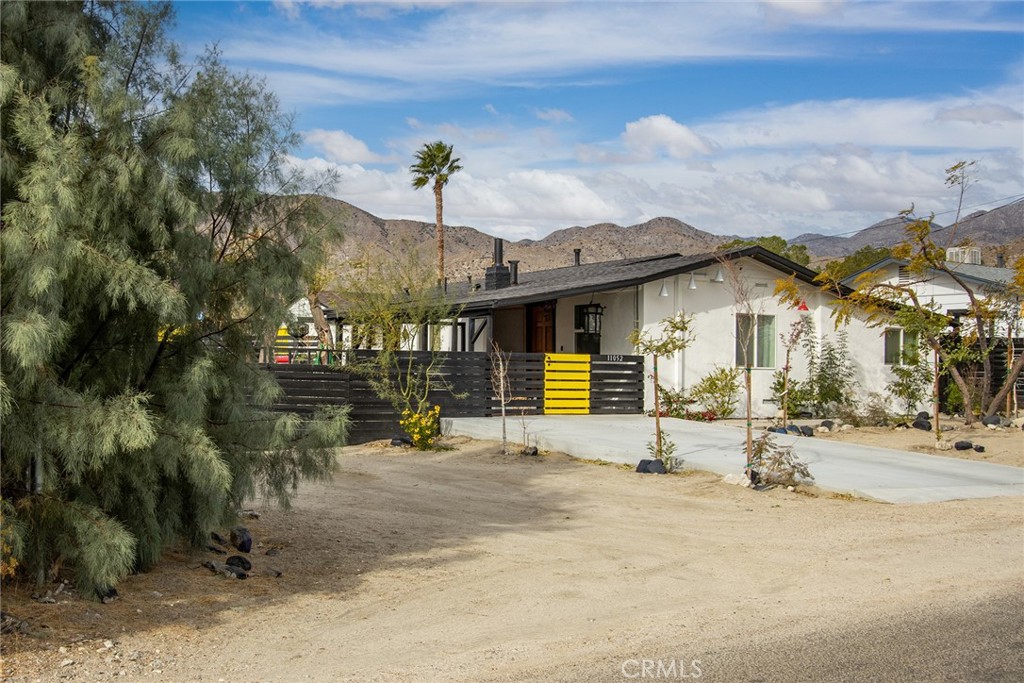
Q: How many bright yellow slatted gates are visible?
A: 1